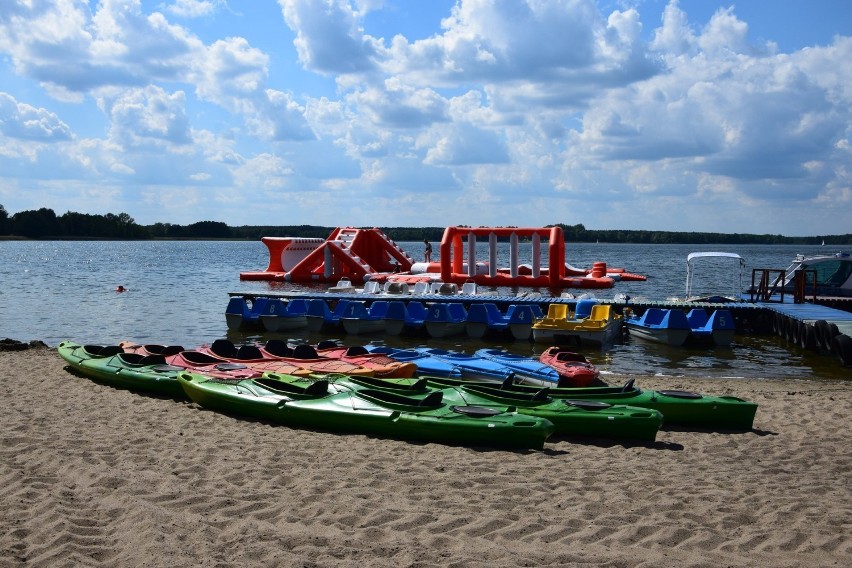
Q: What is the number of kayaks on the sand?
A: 12